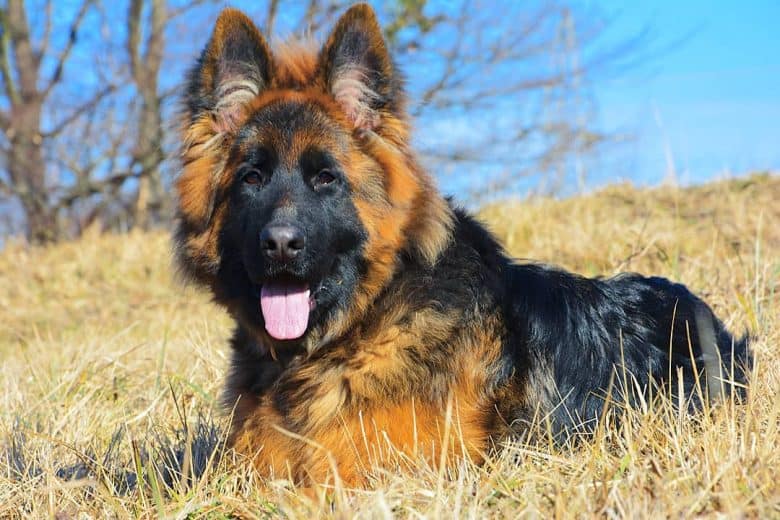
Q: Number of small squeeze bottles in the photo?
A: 0